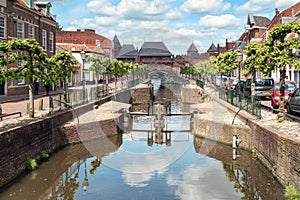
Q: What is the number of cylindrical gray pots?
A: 0